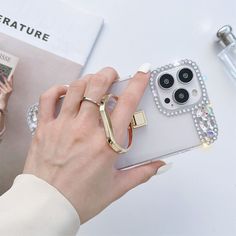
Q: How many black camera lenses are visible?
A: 3